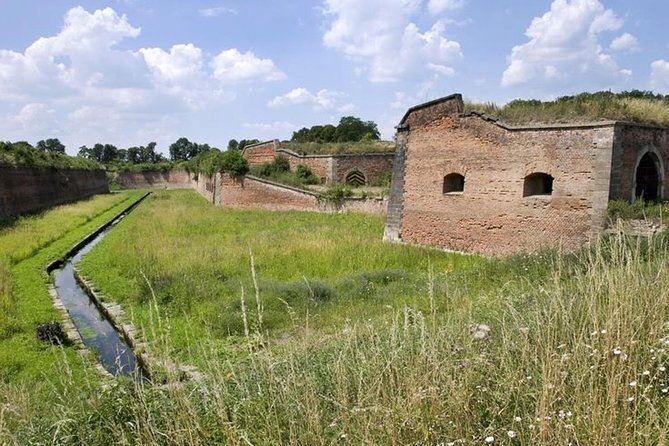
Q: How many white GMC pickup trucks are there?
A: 0